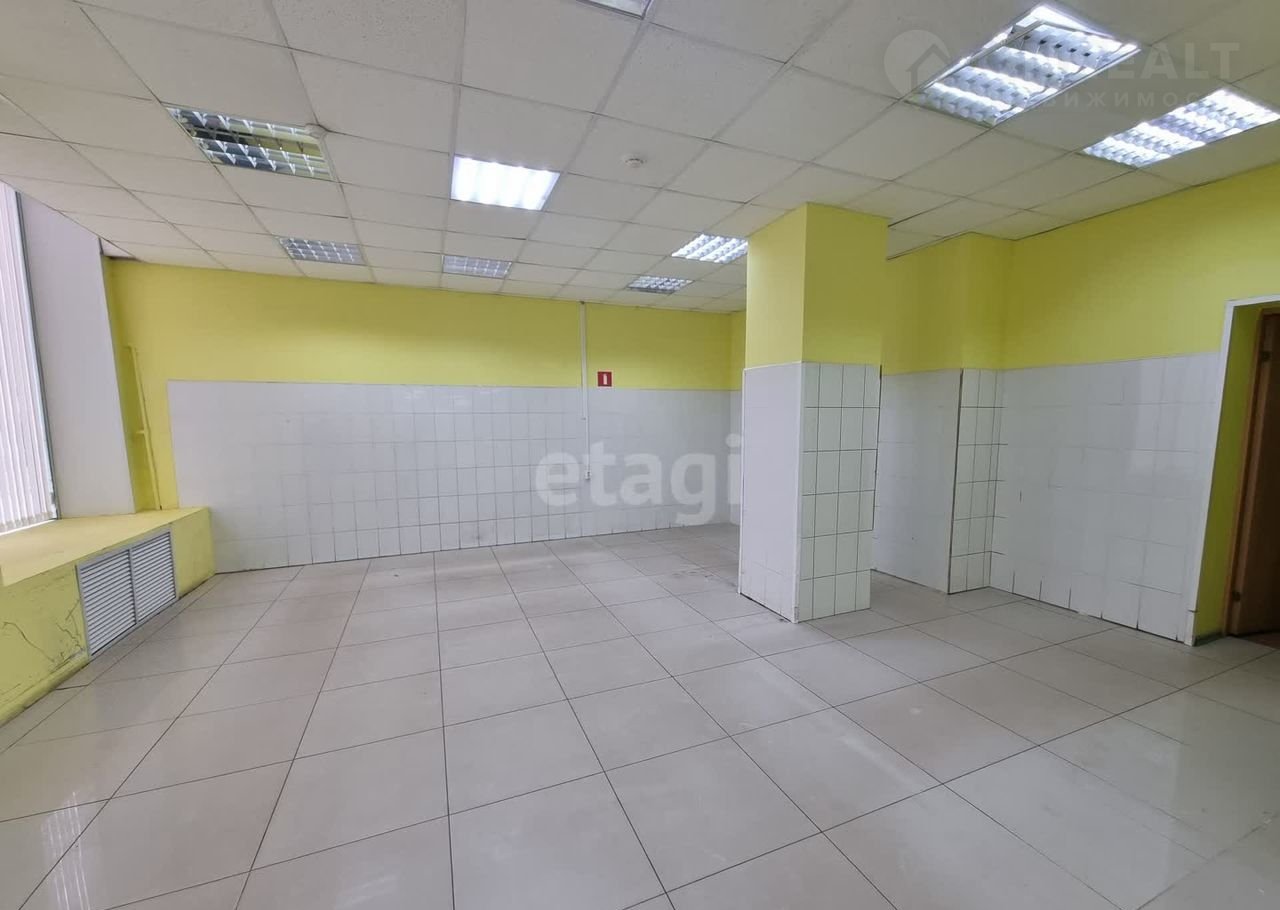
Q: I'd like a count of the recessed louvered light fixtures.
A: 9